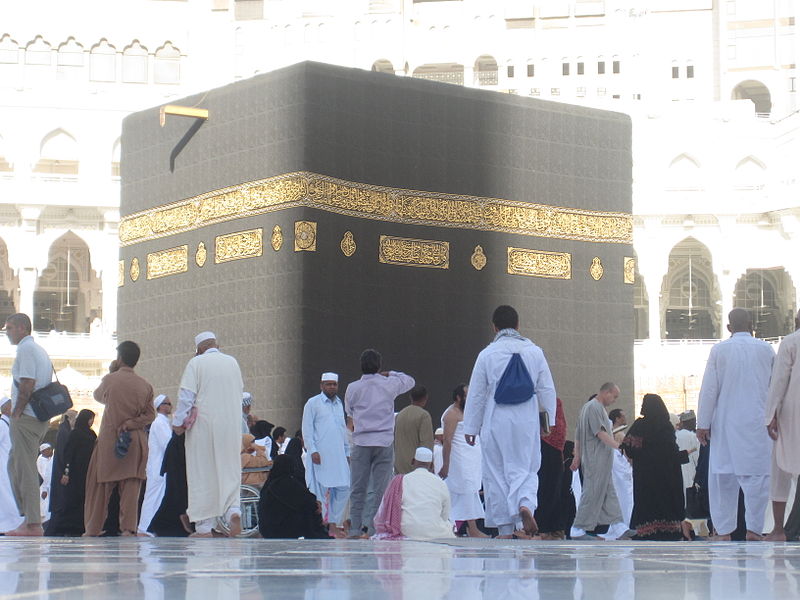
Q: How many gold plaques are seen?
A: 13